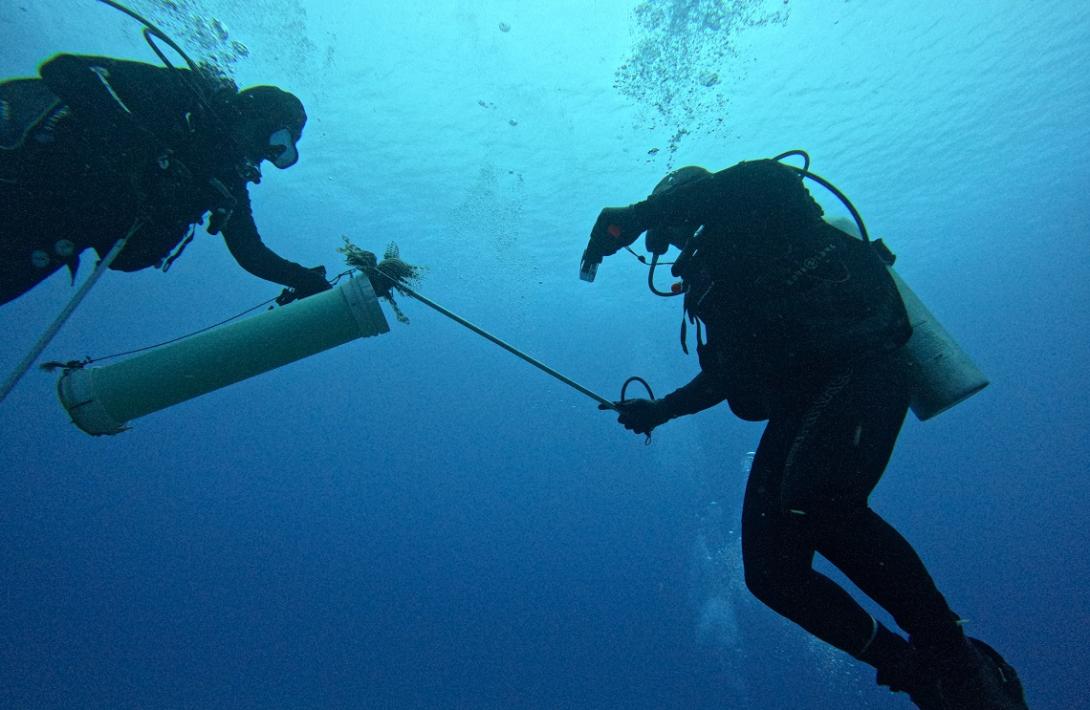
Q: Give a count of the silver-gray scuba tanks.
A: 1